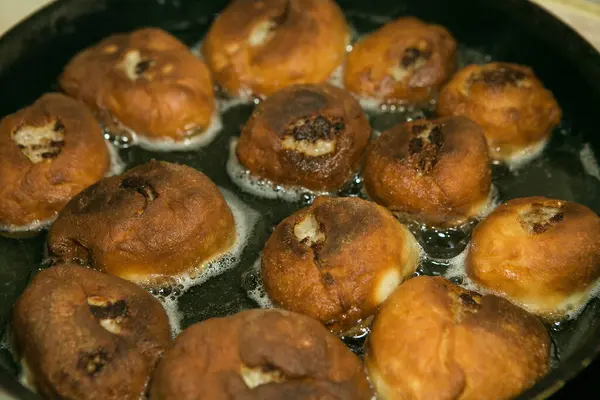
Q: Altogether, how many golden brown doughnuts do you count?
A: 13